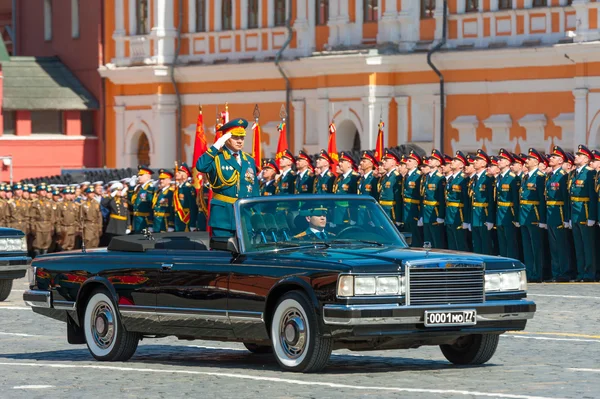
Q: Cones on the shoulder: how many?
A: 0